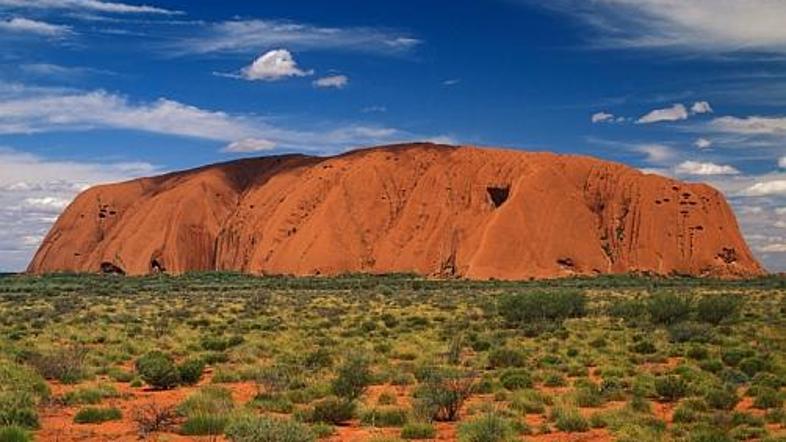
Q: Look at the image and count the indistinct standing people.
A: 0